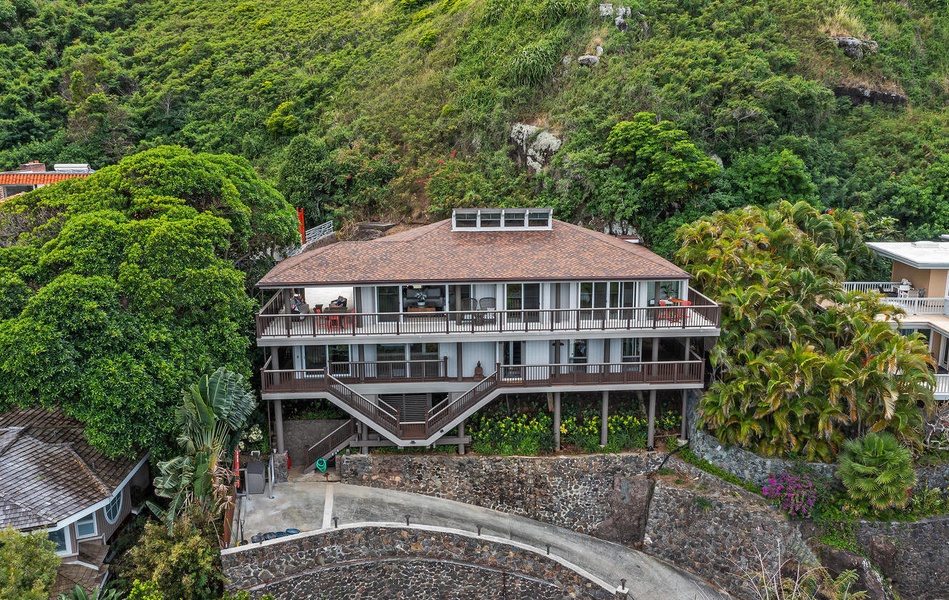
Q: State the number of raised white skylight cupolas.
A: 1